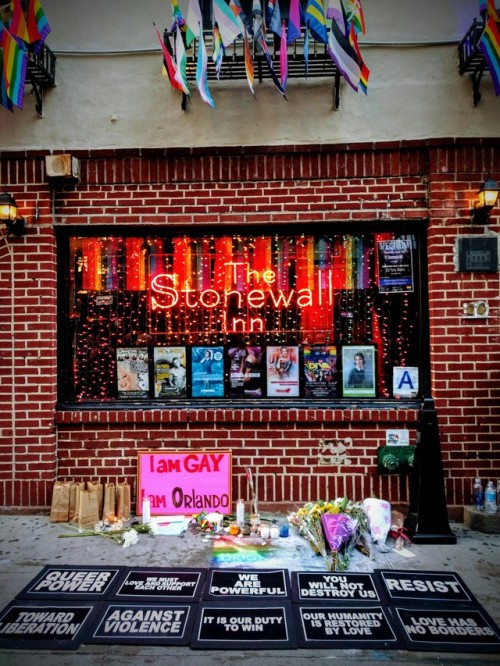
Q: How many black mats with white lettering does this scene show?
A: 10